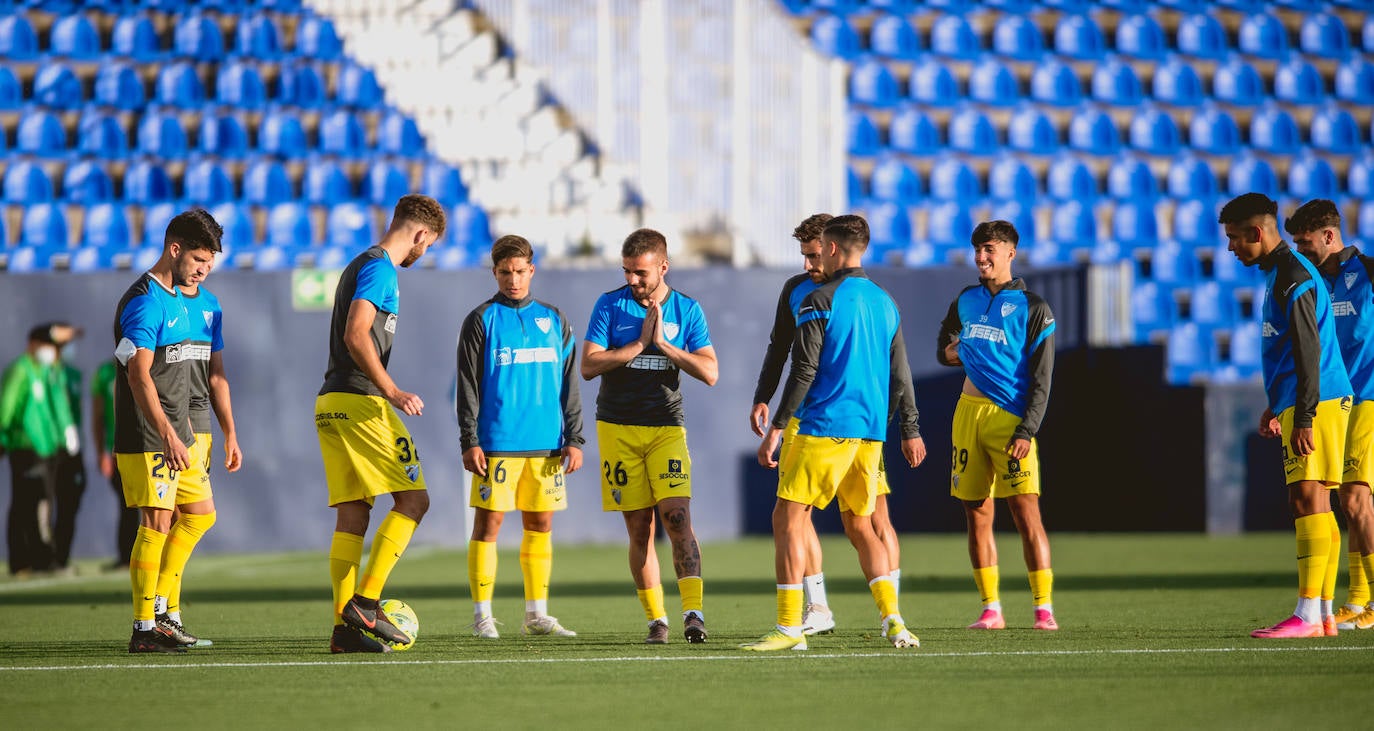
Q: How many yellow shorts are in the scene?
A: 10